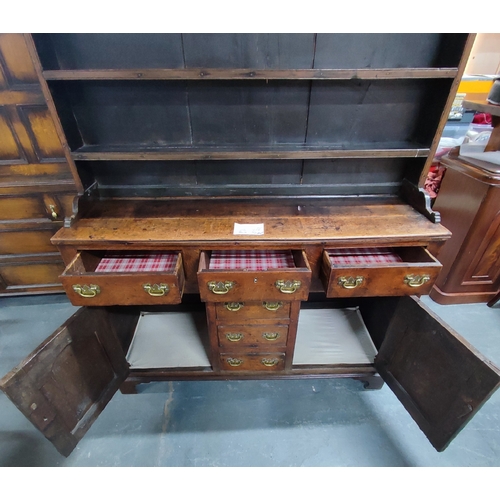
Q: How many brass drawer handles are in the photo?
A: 12